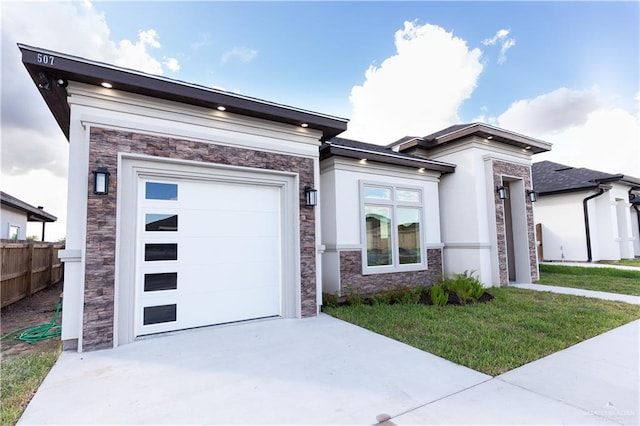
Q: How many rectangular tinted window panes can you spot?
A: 5